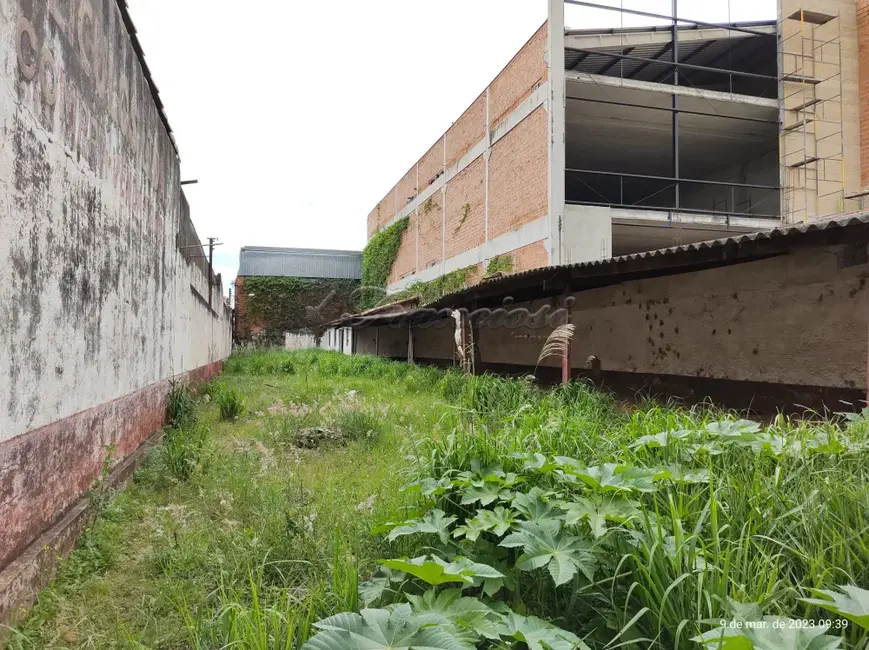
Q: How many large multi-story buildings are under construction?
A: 1